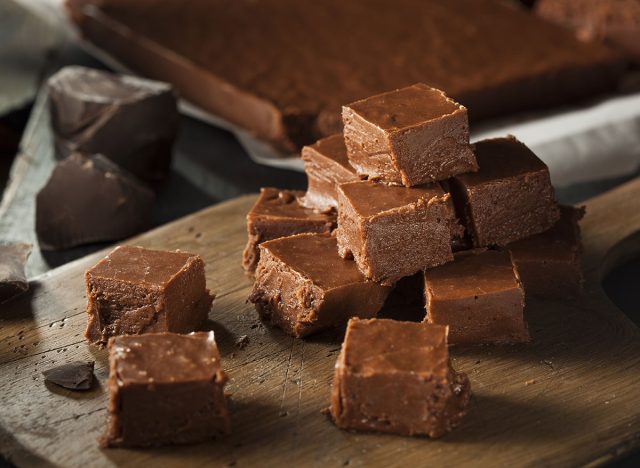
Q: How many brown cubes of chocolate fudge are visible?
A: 11